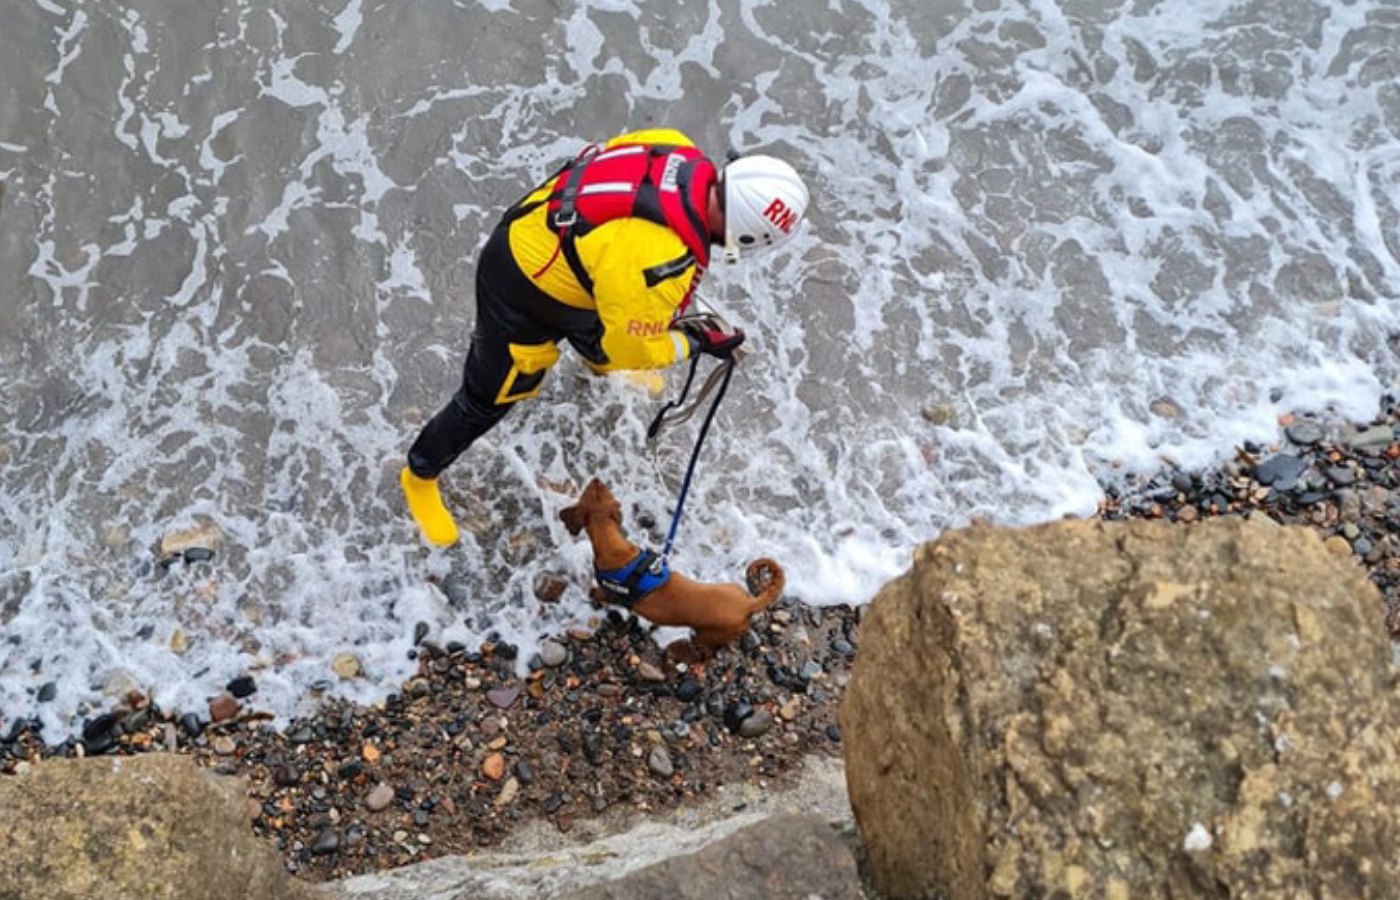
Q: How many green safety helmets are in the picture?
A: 0